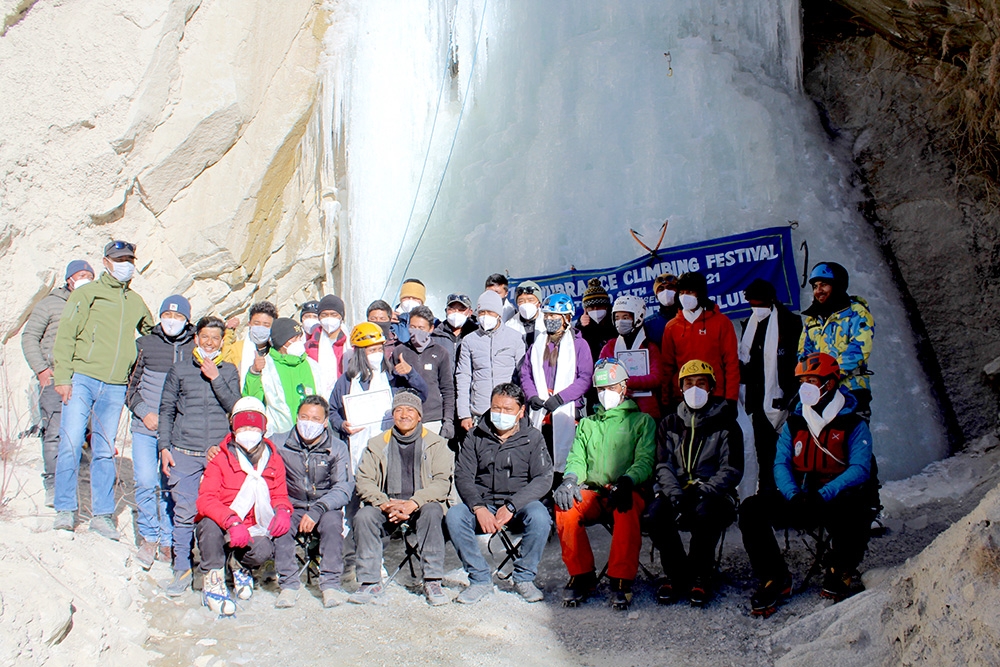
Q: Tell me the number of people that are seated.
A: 7